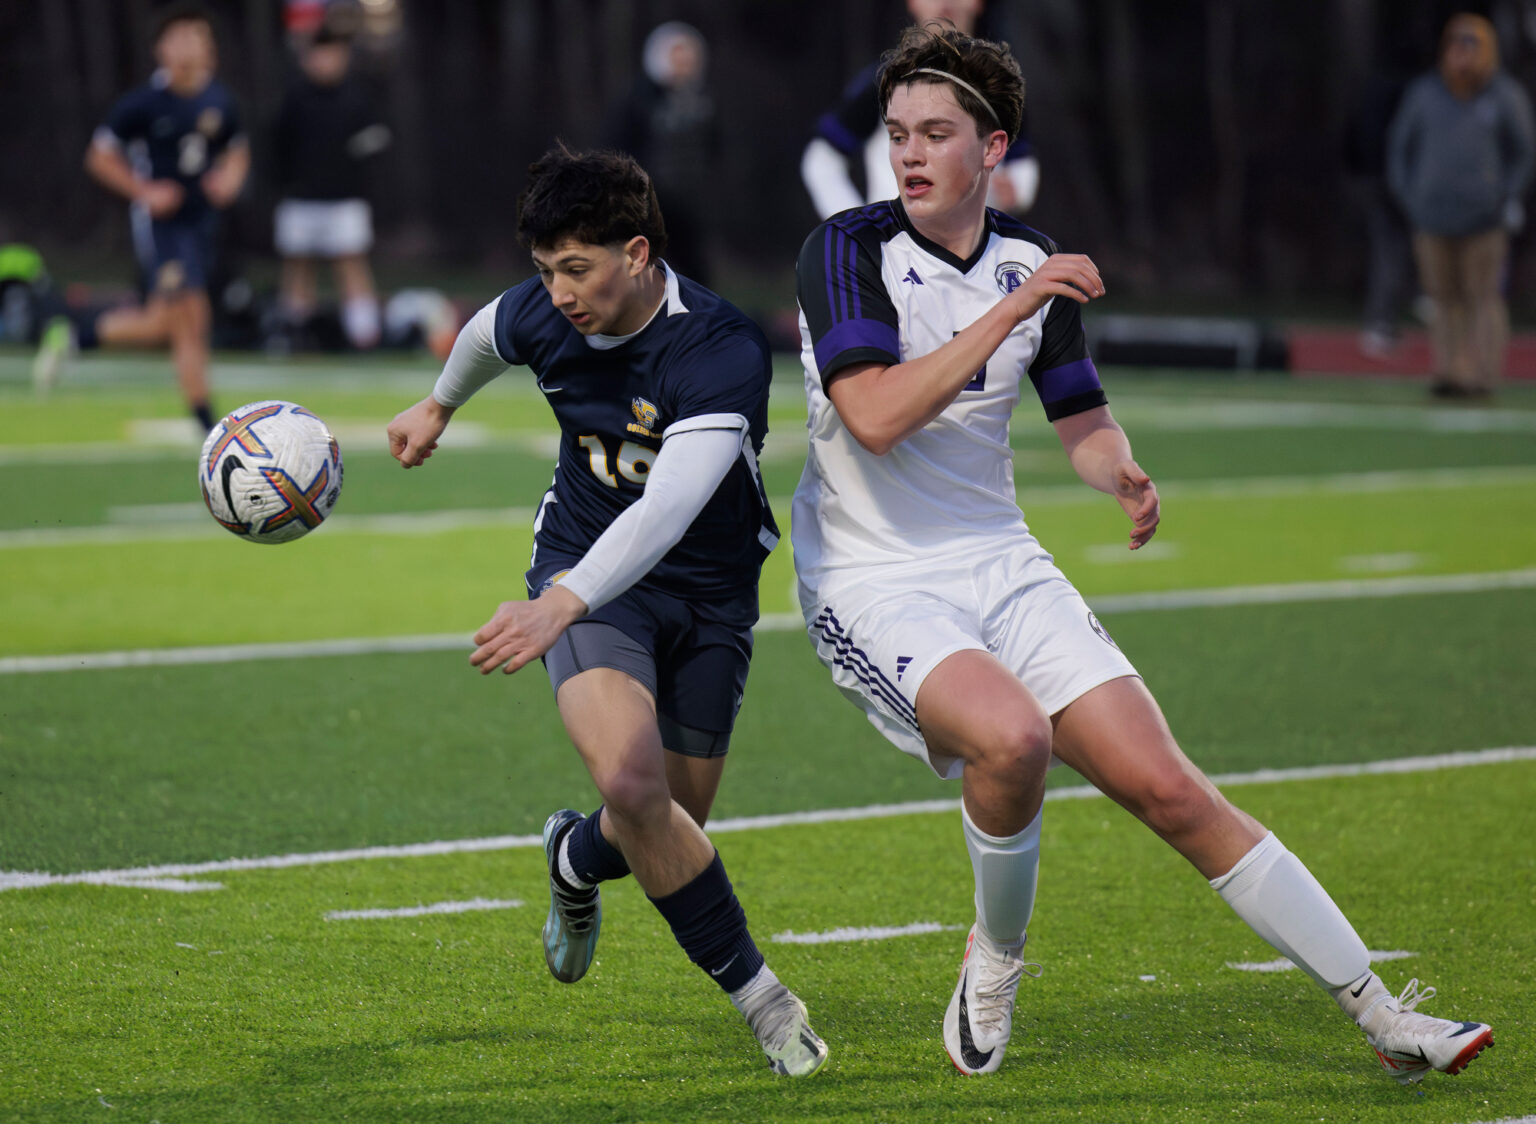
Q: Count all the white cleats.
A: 3